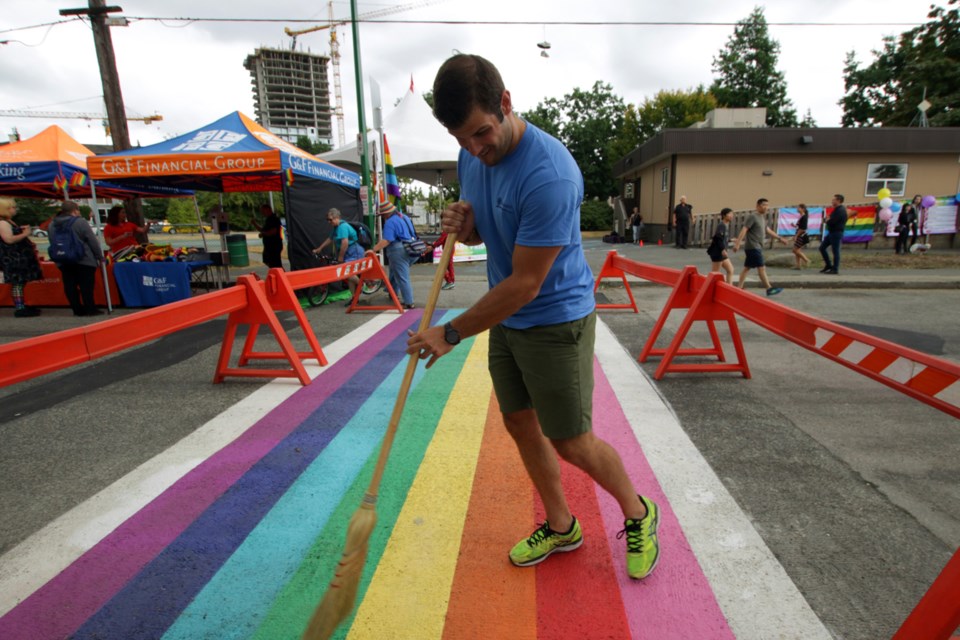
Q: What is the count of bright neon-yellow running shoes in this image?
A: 2